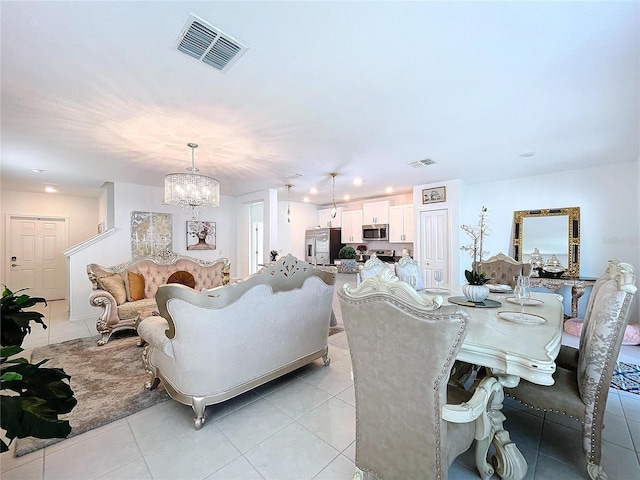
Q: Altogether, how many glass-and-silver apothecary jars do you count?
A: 2